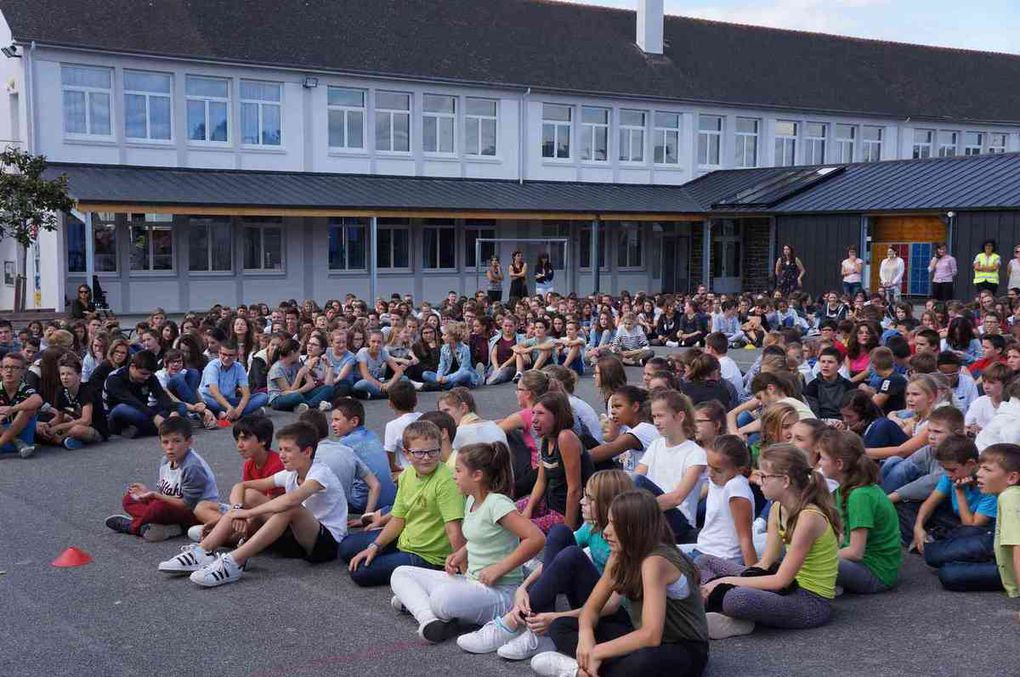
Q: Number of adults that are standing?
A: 9